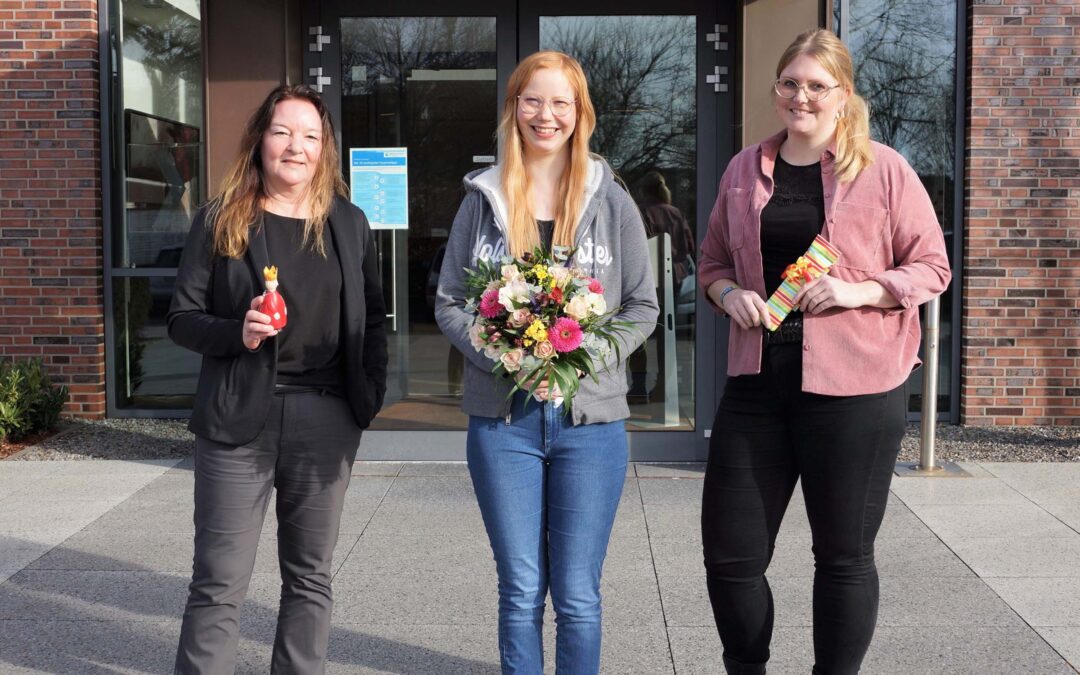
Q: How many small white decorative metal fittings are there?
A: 4